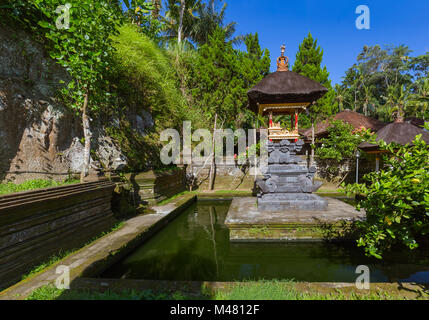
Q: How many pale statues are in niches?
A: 0